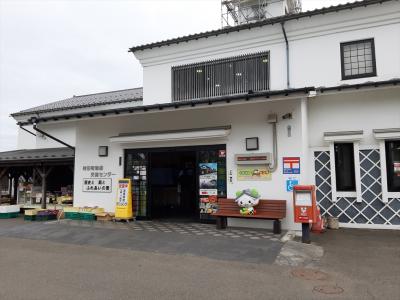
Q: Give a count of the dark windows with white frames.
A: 2